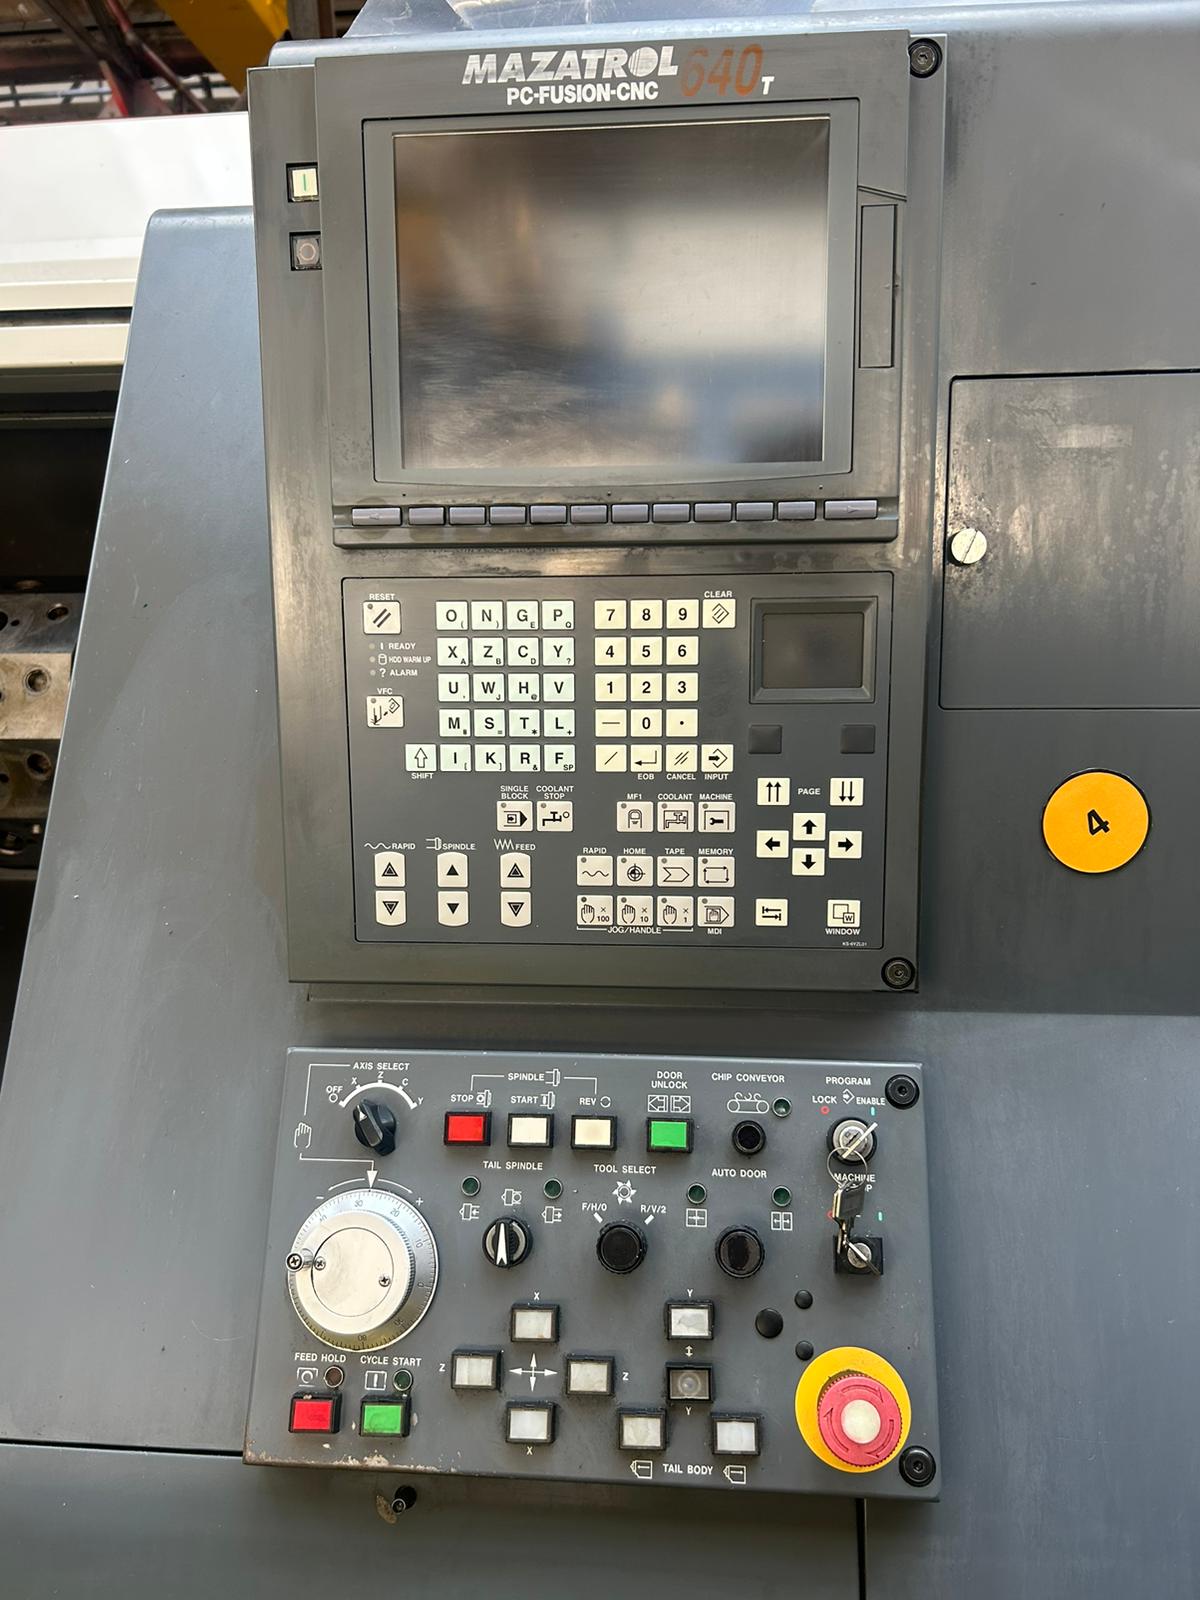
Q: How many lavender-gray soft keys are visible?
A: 12